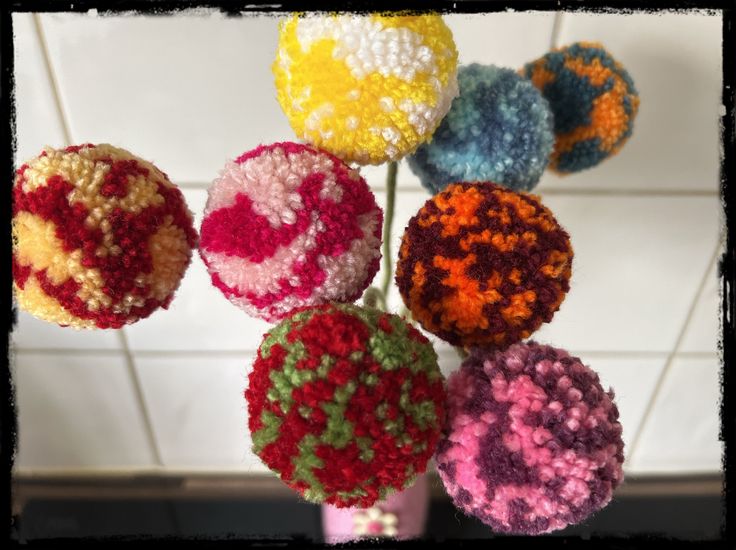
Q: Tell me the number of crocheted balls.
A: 8